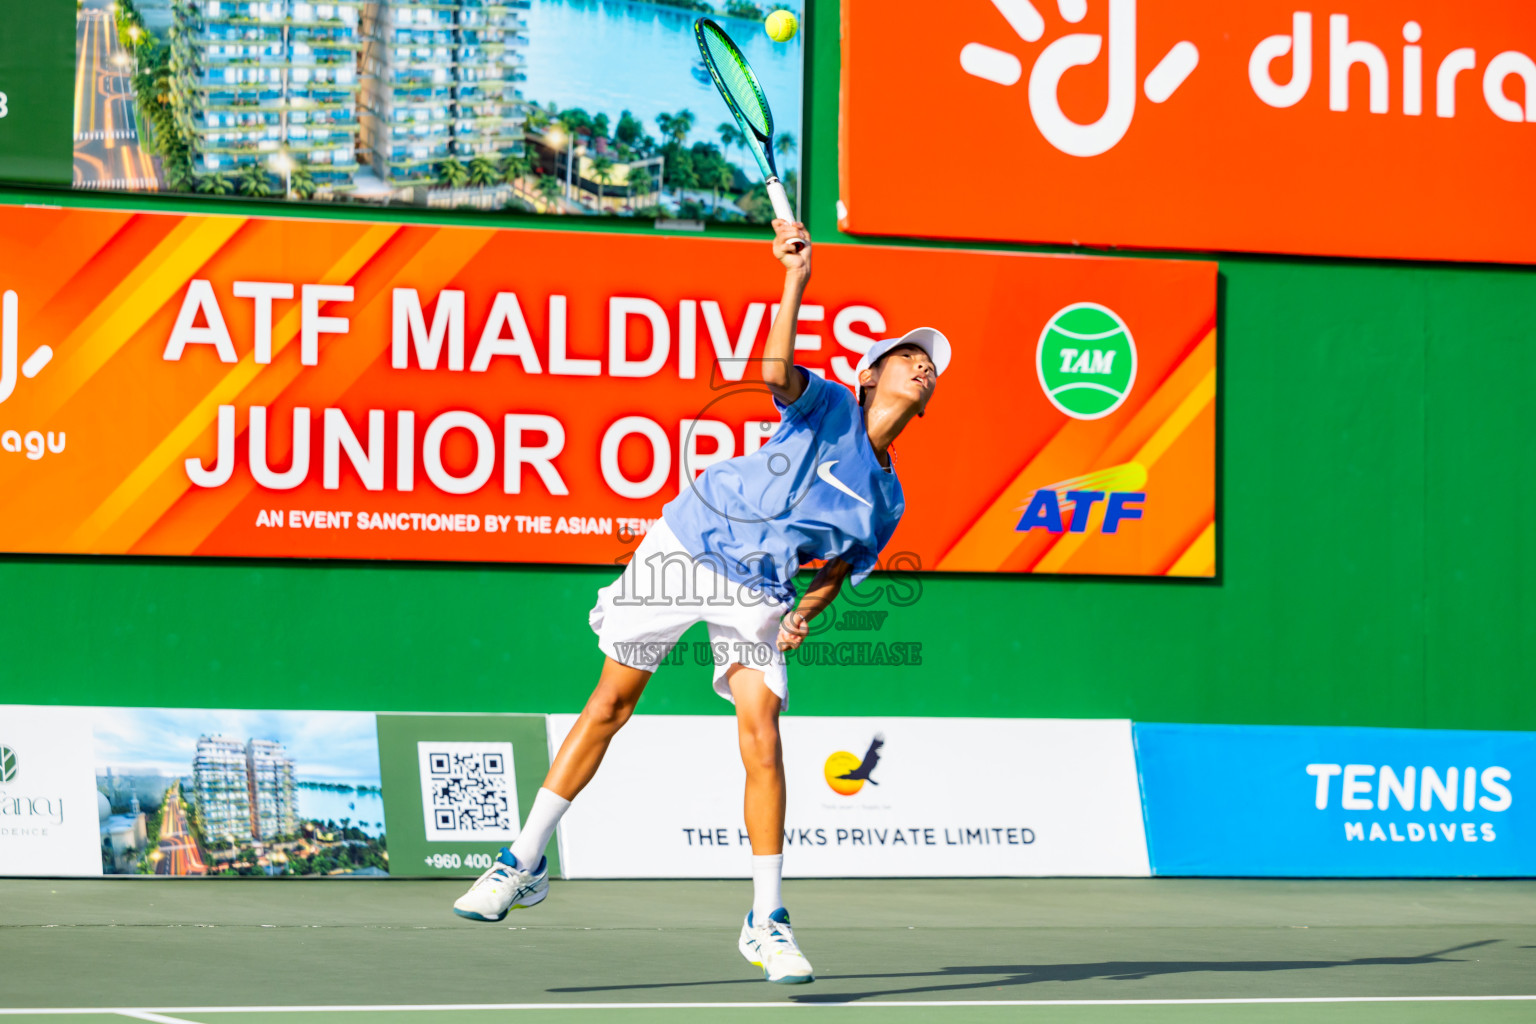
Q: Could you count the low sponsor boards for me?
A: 3